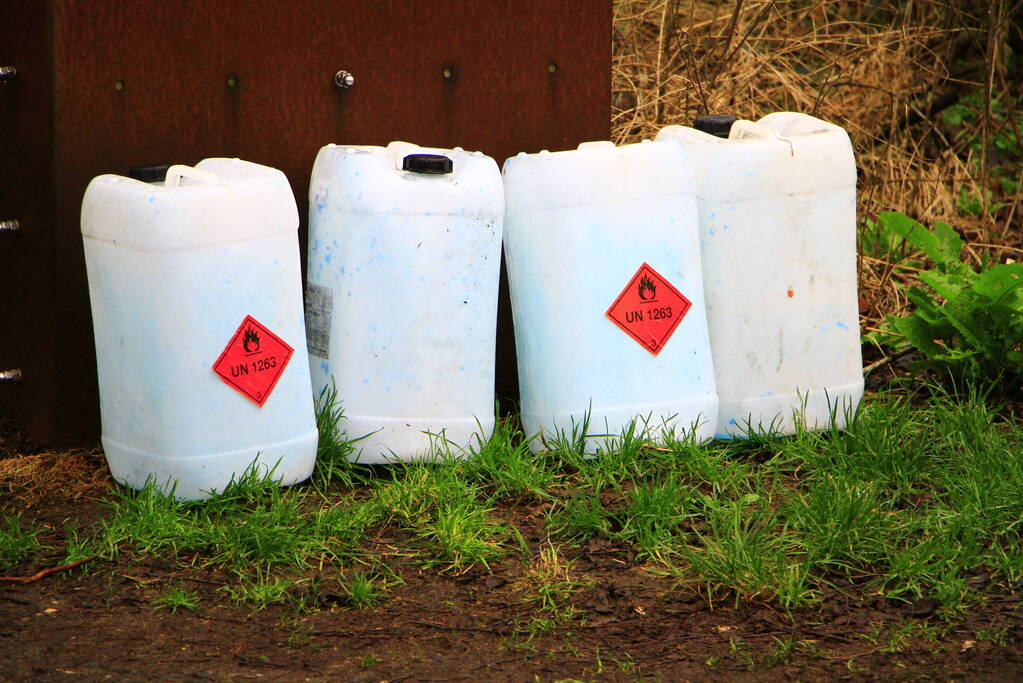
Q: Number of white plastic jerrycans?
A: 4